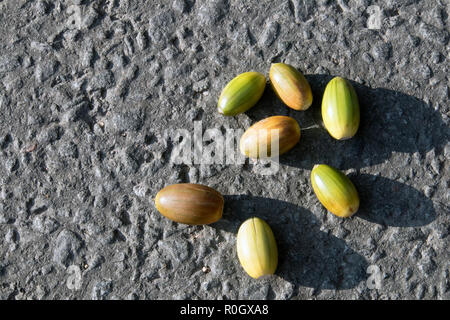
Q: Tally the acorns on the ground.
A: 7